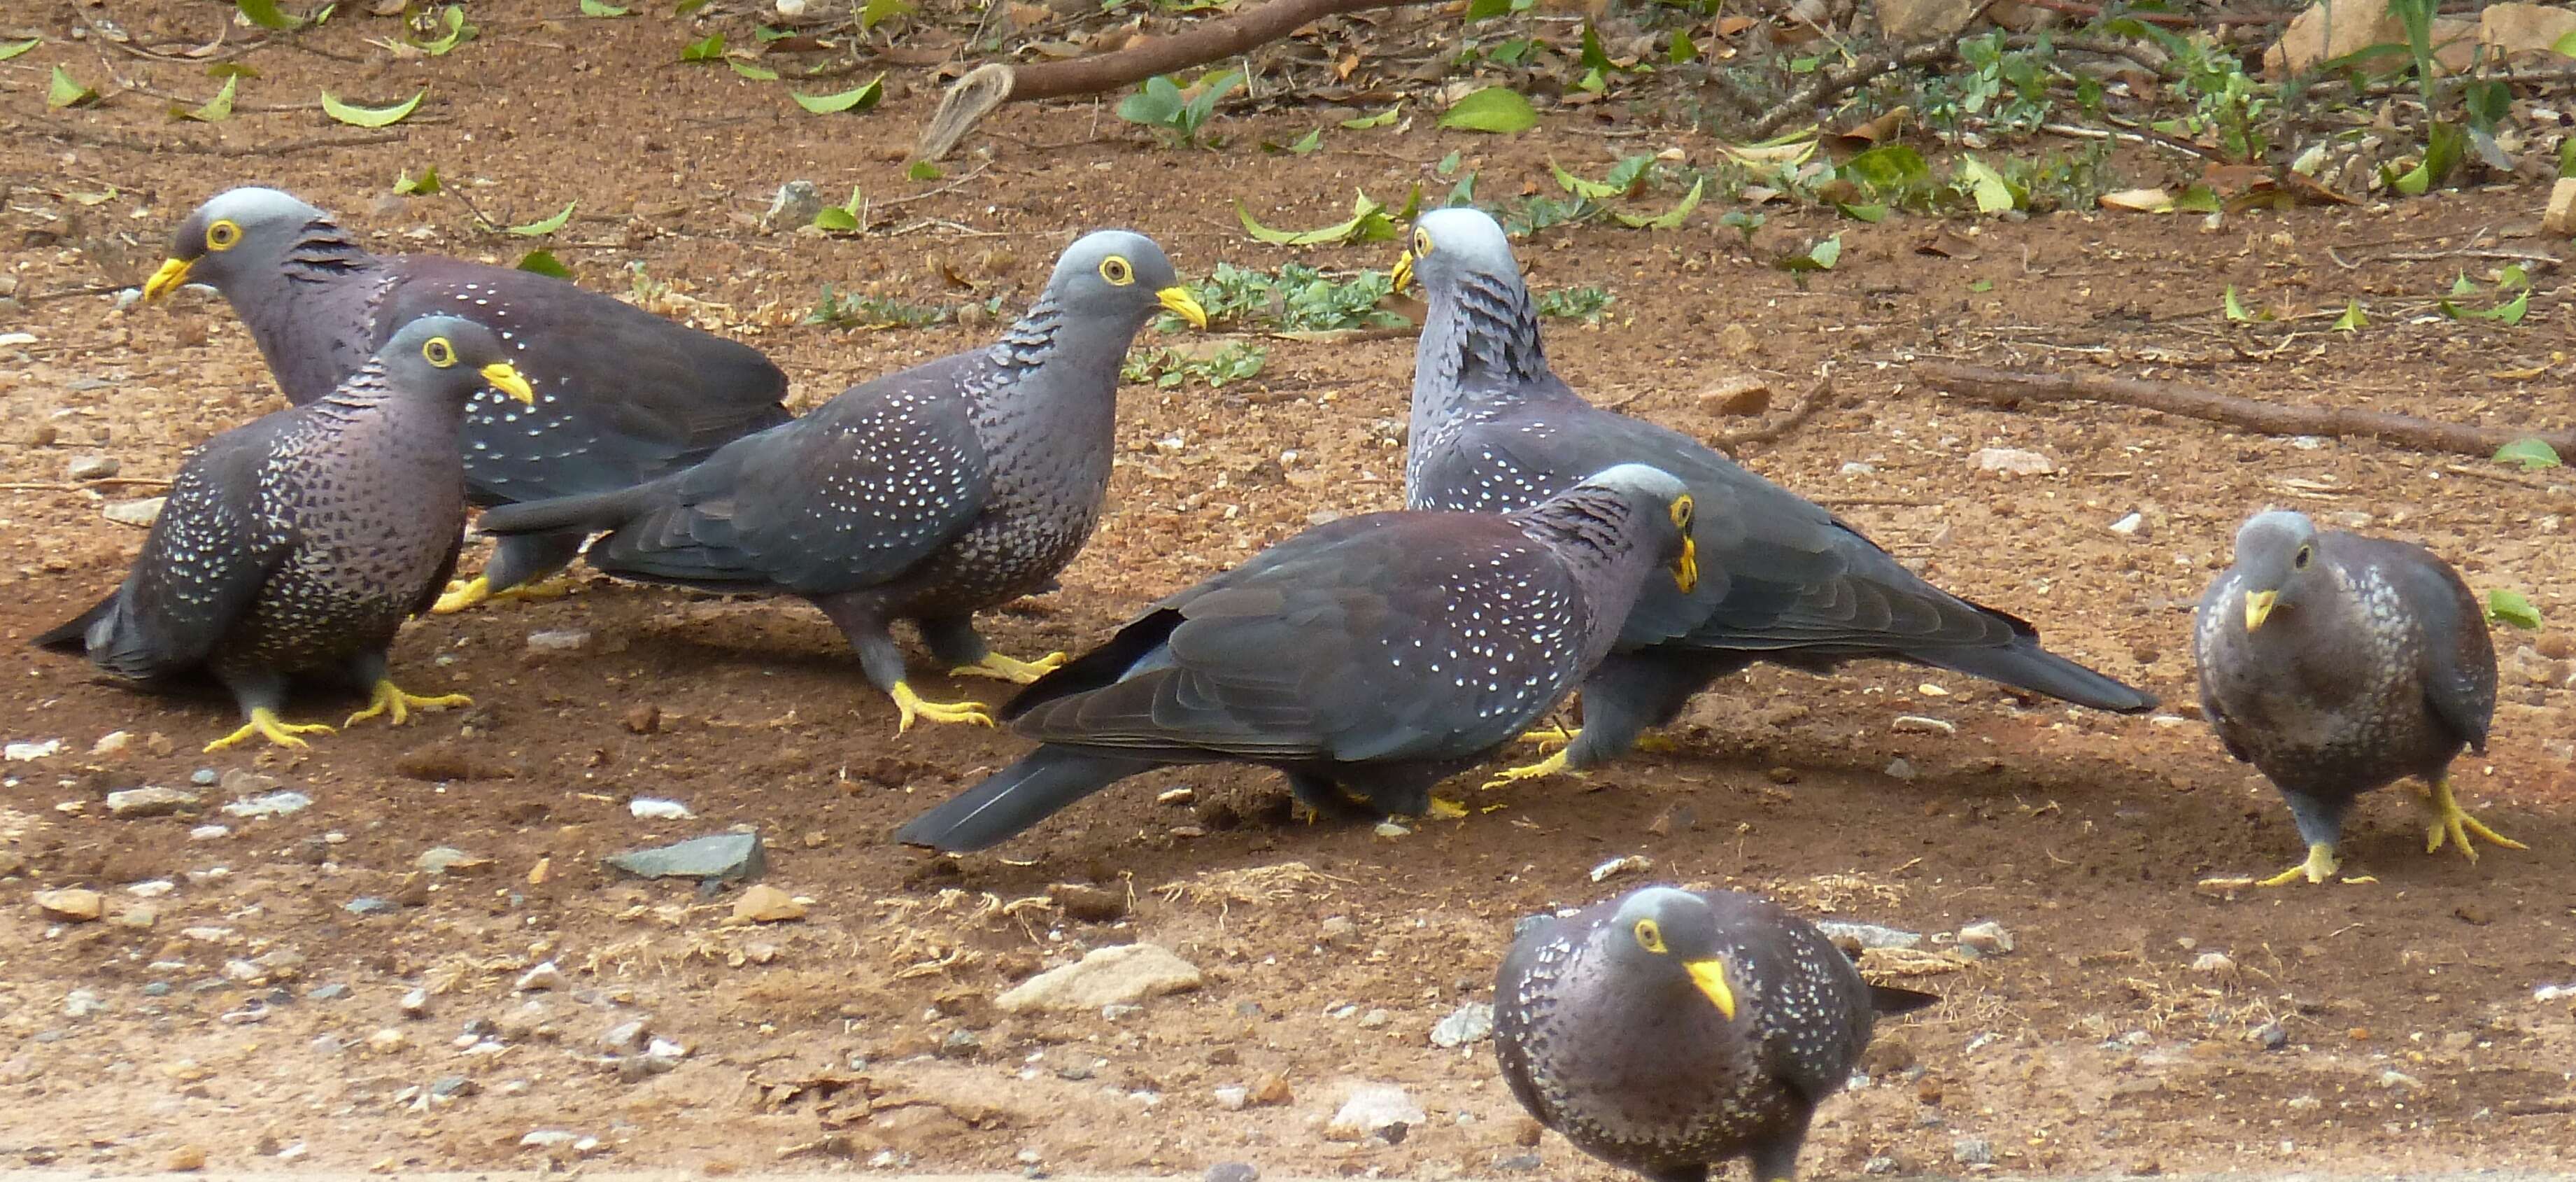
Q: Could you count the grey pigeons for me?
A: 7